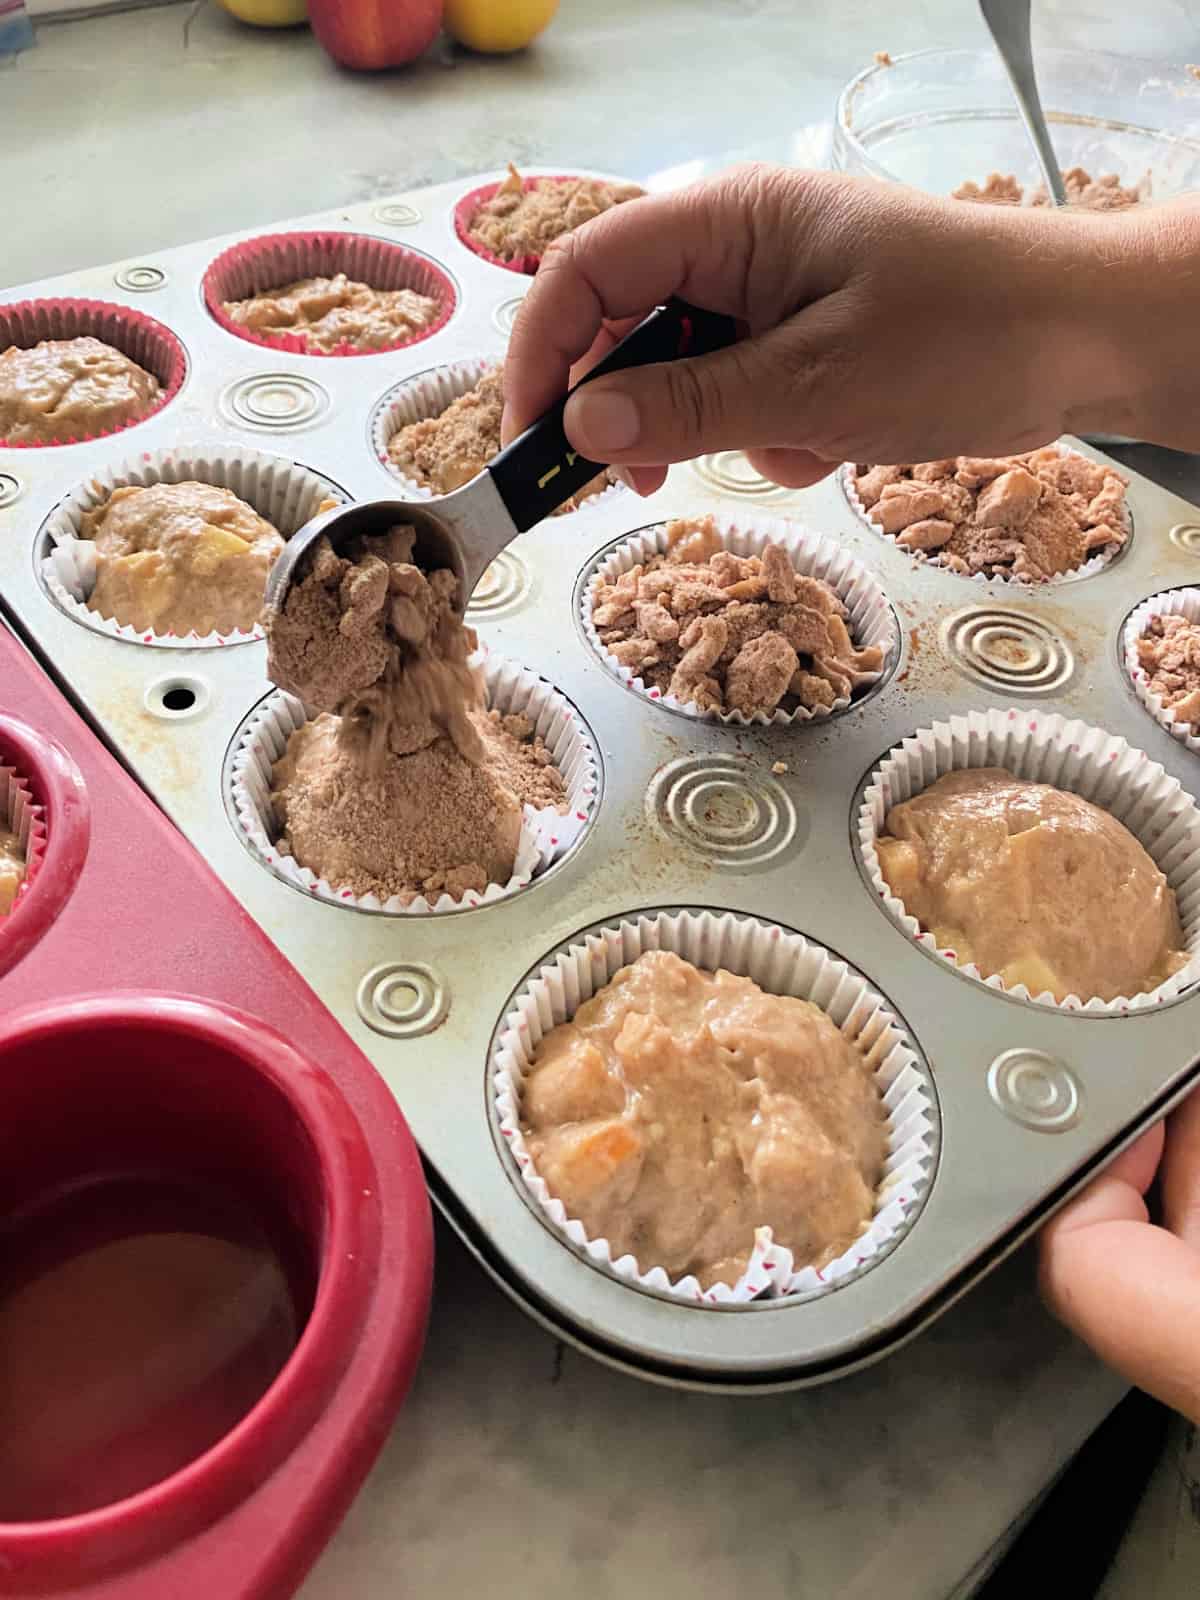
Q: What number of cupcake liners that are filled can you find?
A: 12